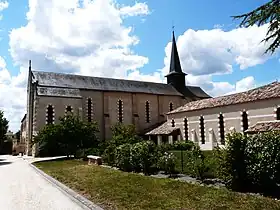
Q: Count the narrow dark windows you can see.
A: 12